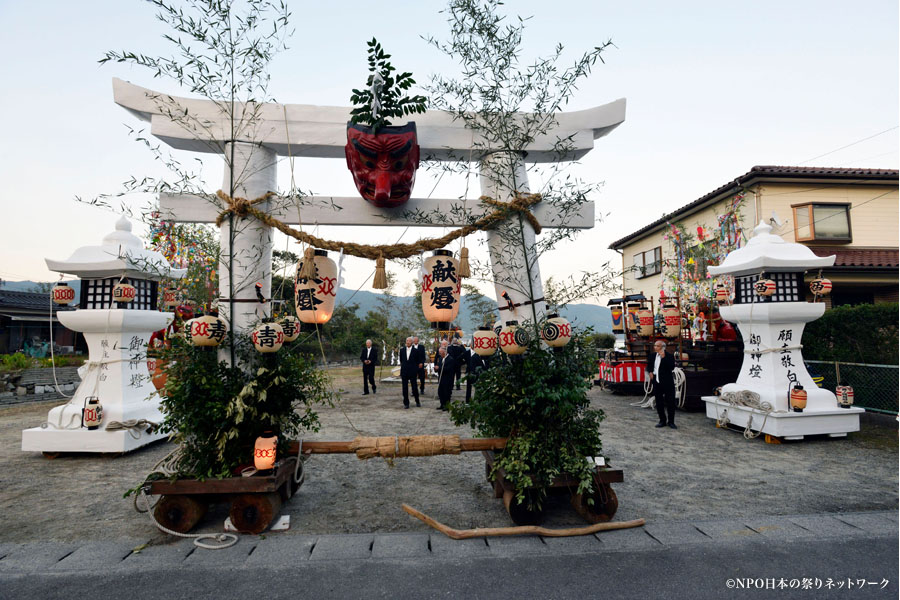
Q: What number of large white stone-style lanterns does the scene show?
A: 2